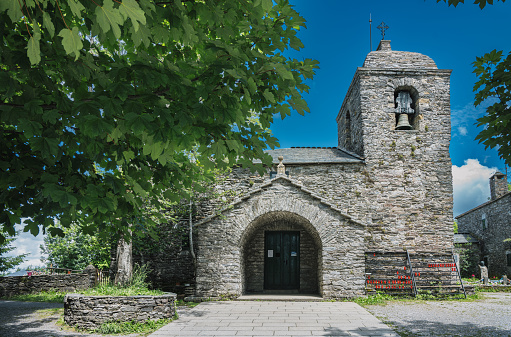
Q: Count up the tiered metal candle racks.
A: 2